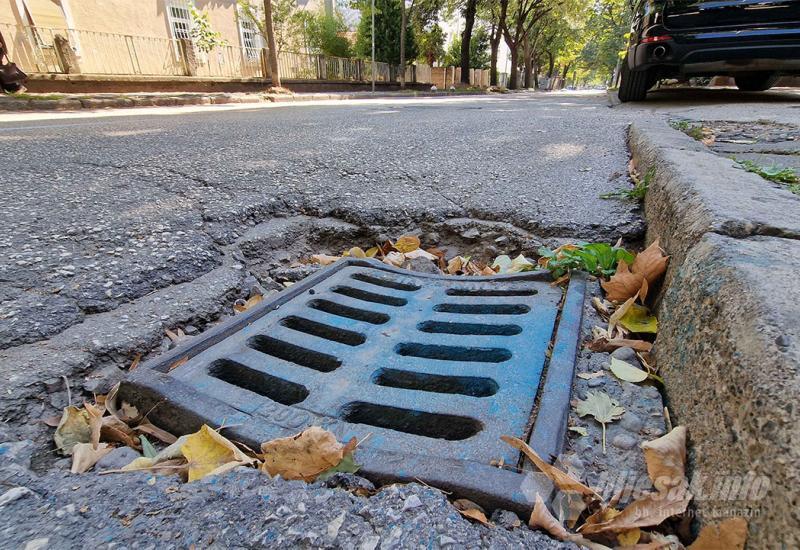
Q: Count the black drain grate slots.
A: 12